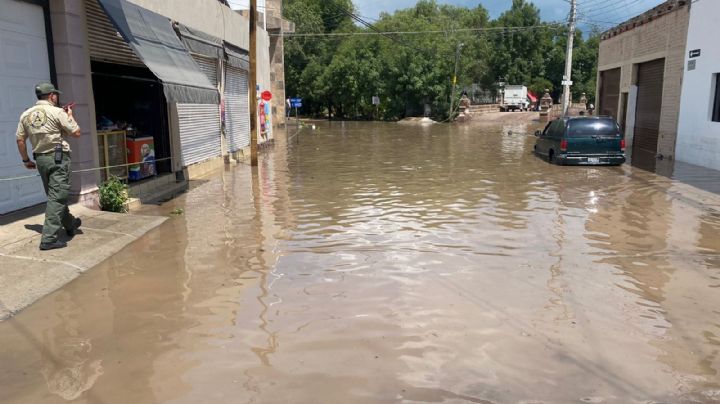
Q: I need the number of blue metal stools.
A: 0